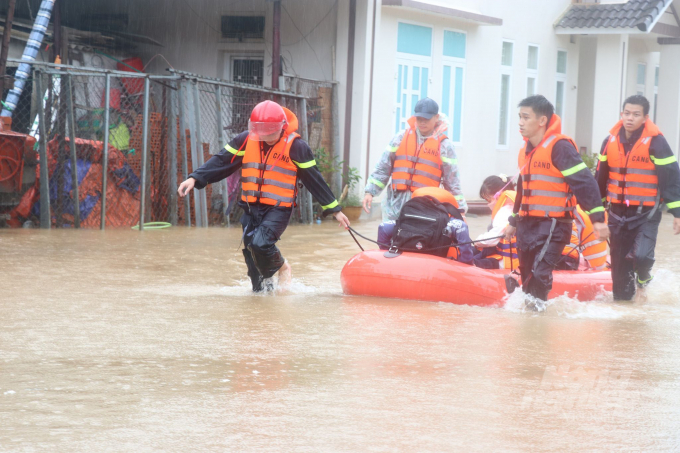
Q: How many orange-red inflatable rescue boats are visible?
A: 1